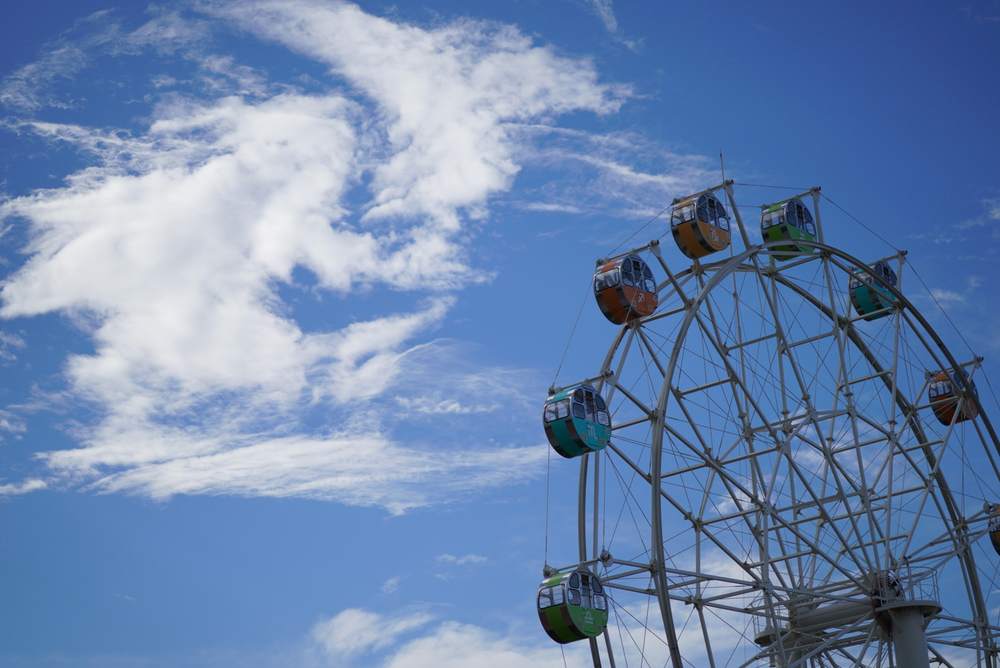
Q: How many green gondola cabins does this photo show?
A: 2